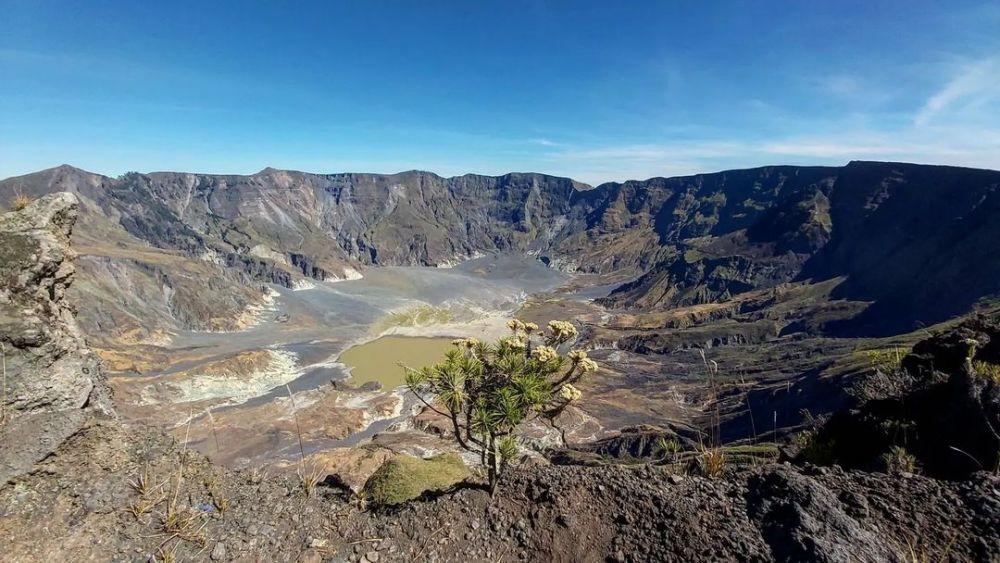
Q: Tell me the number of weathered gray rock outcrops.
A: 1